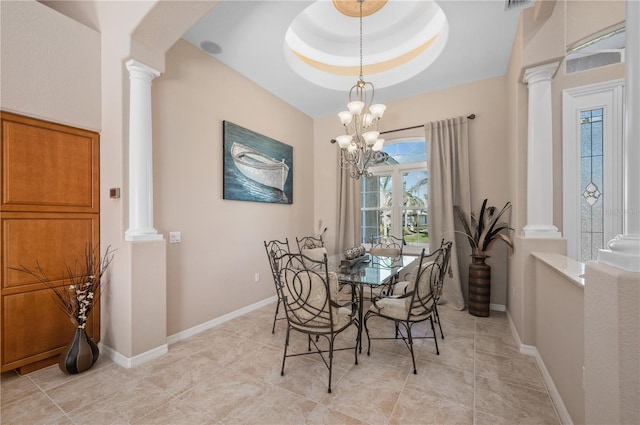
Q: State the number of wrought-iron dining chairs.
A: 6